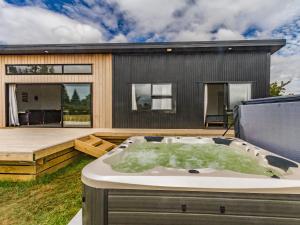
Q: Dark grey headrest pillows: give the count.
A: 3